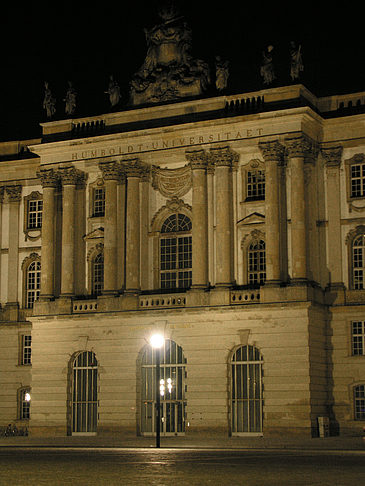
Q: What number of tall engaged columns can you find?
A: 8